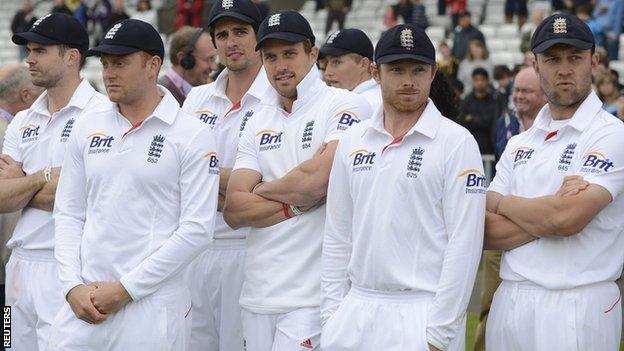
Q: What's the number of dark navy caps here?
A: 7